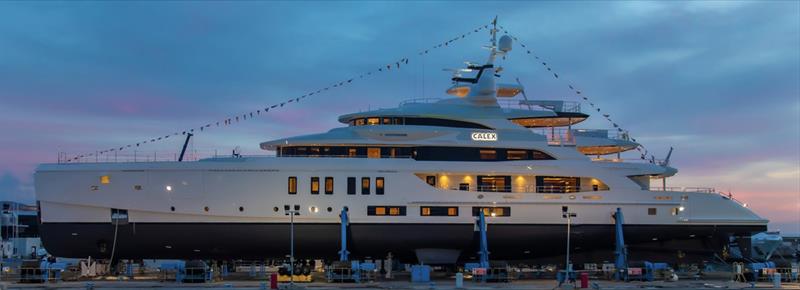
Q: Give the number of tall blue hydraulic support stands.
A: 3